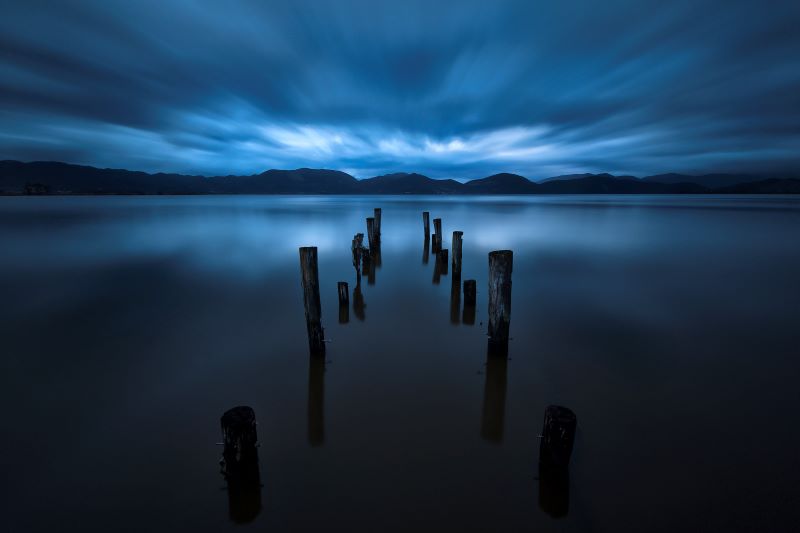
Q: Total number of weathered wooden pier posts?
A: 15